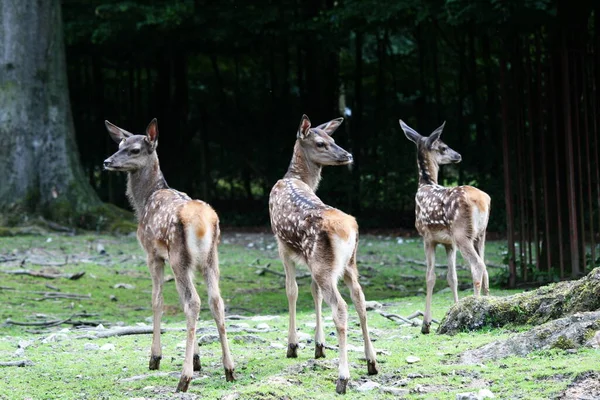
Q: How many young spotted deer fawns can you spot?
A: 3